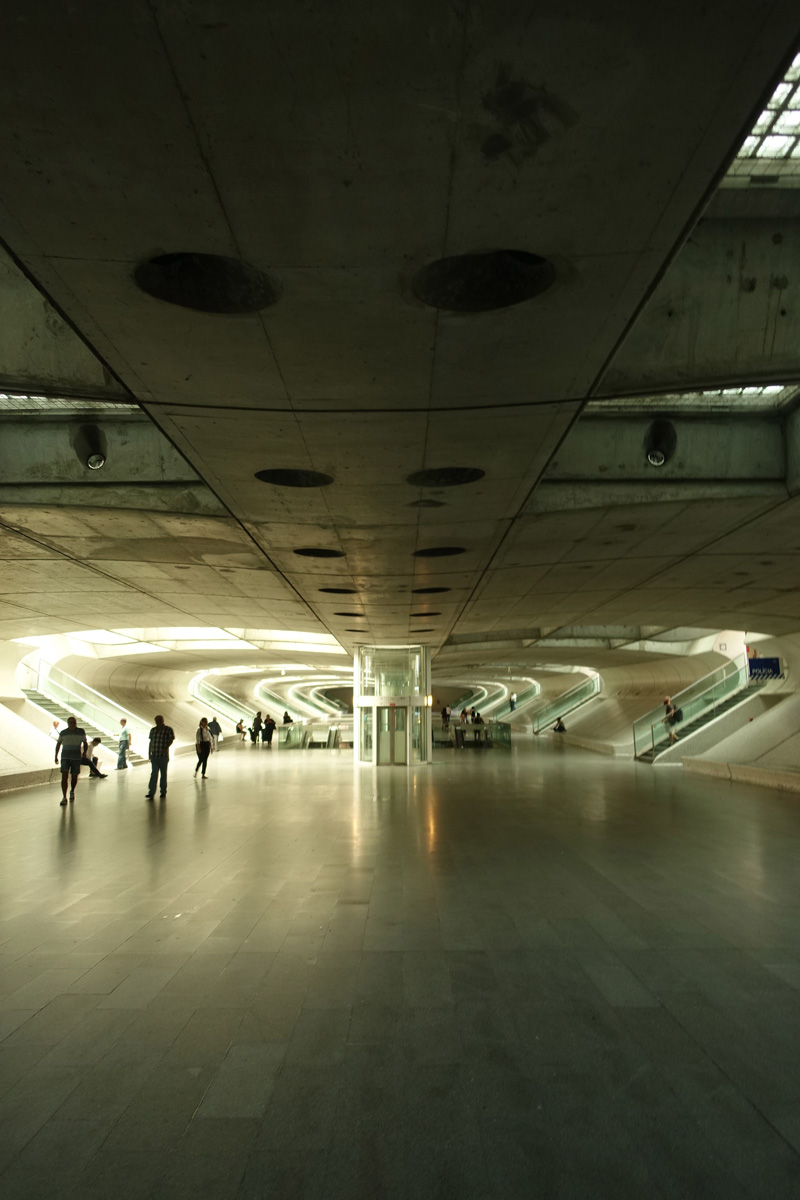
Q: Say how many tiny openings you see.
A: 12